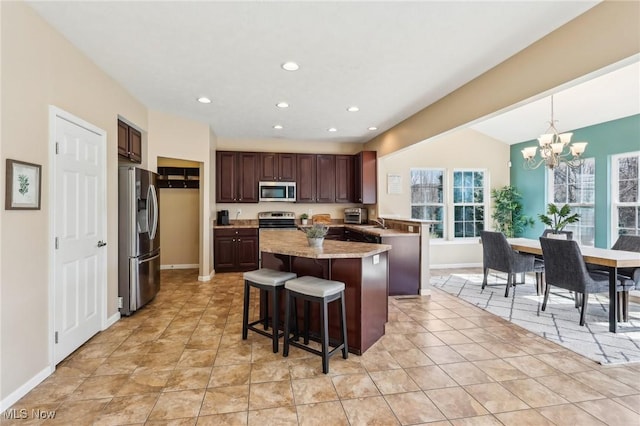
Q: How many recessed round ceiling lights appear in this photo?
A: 7